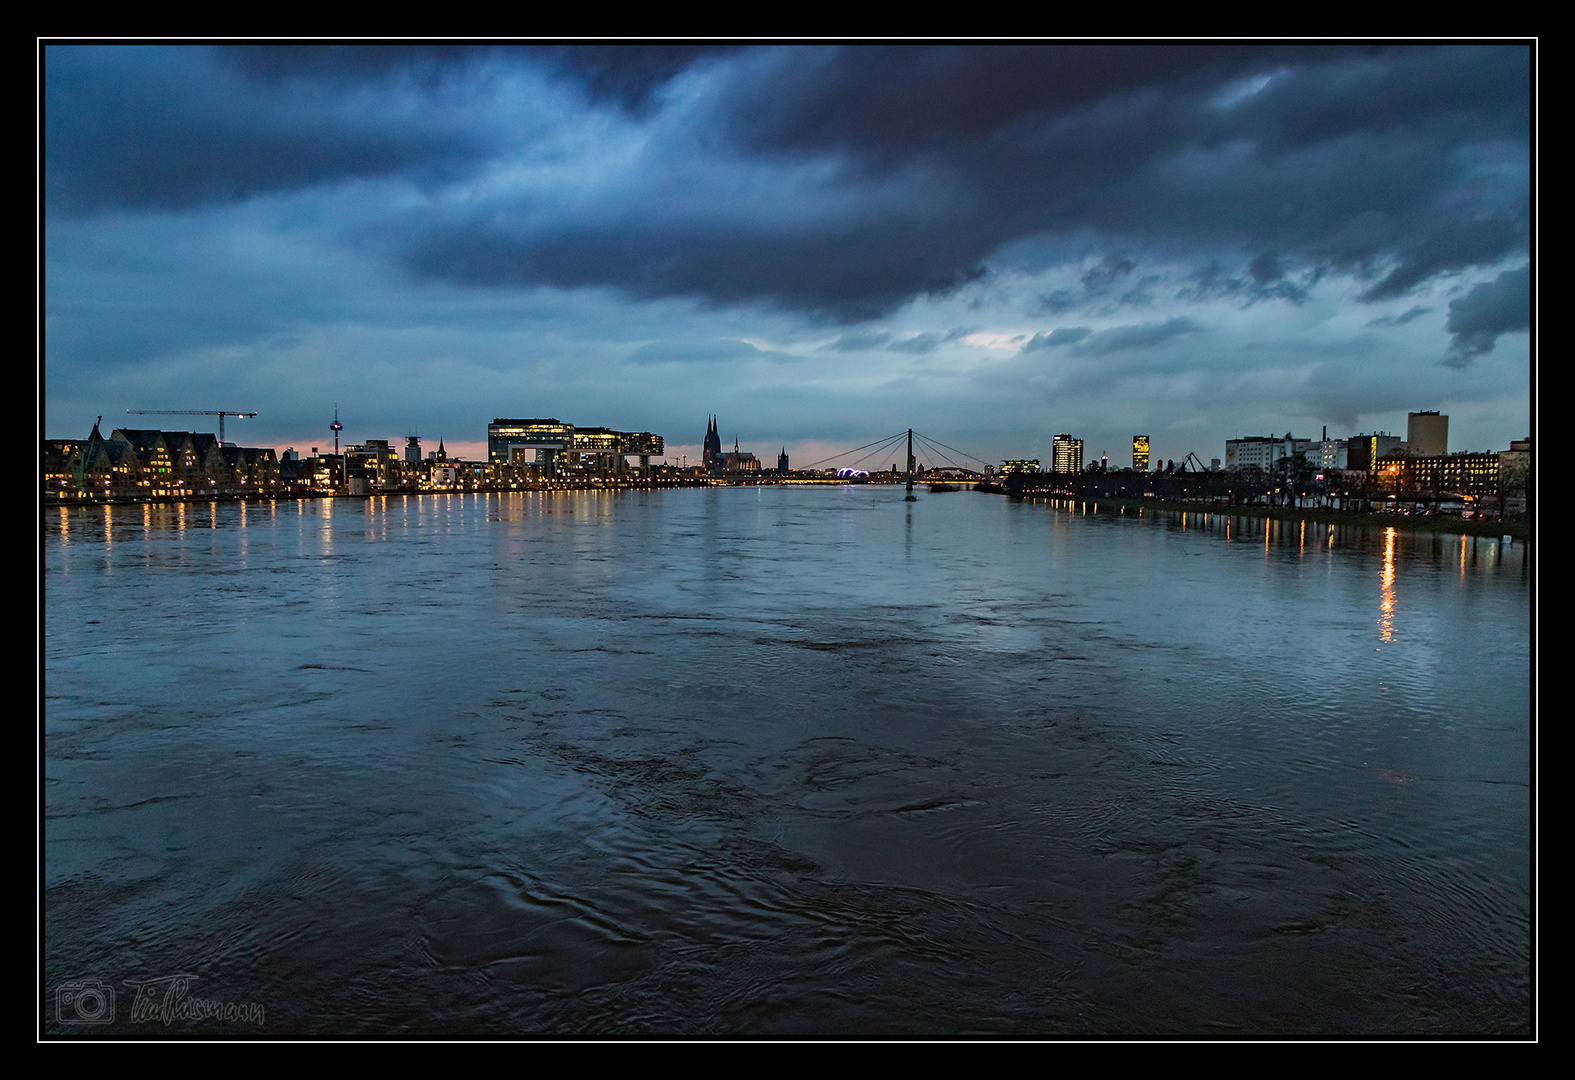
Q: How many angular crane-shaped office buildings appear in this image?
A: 3